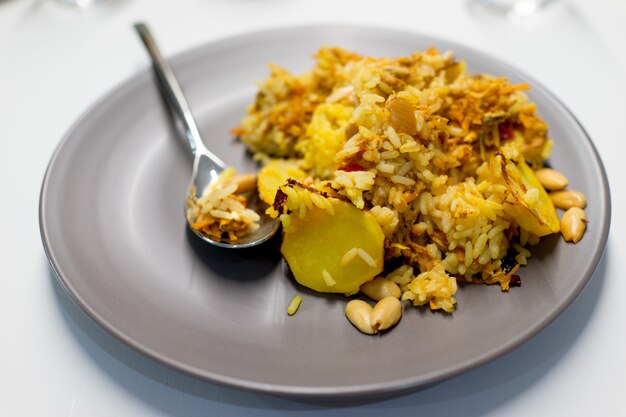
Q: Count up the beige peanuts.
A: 6